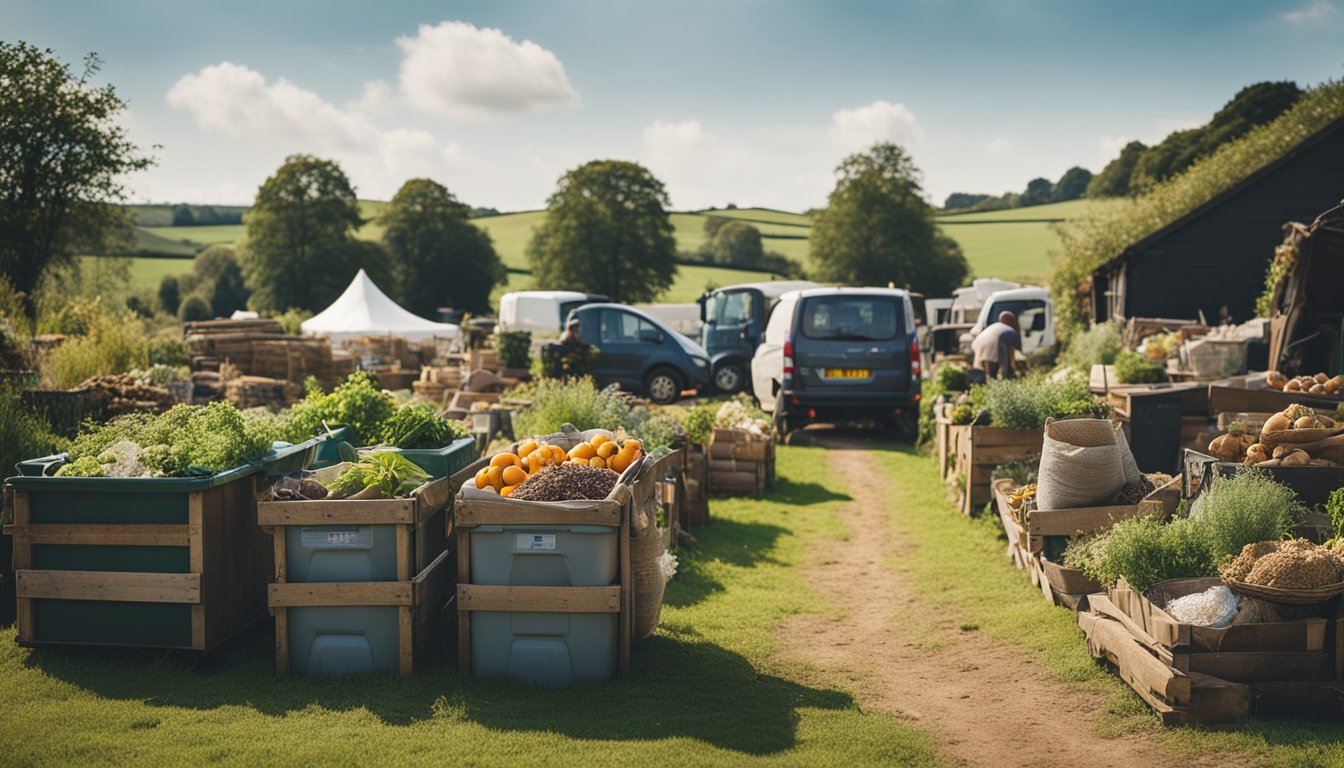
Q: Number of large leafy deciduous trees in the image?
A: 5